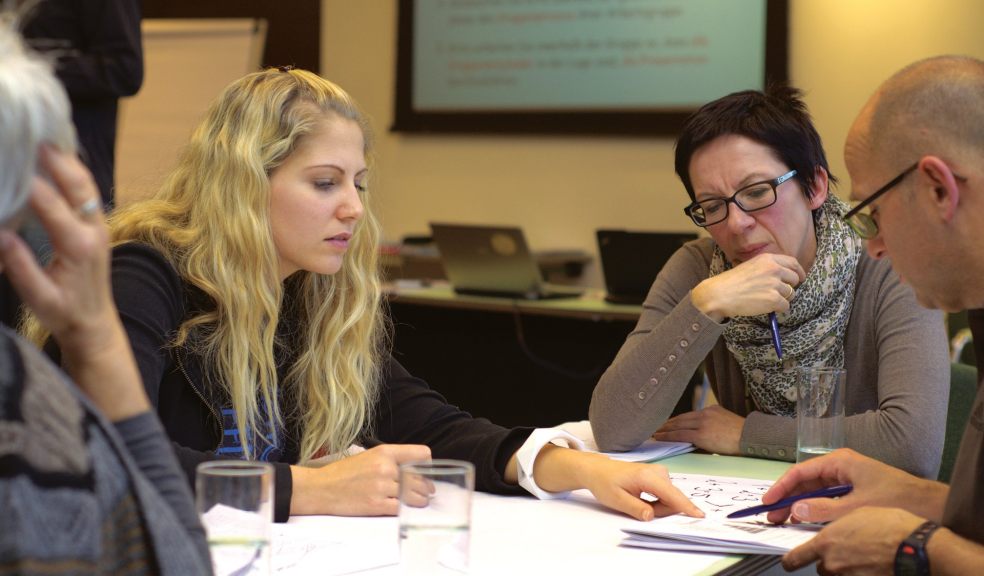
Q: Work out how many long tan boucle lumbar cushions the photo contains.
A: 0